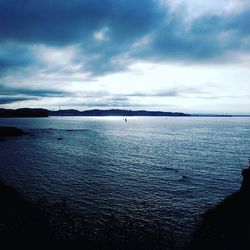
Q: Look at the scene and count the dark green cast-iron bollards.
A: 0